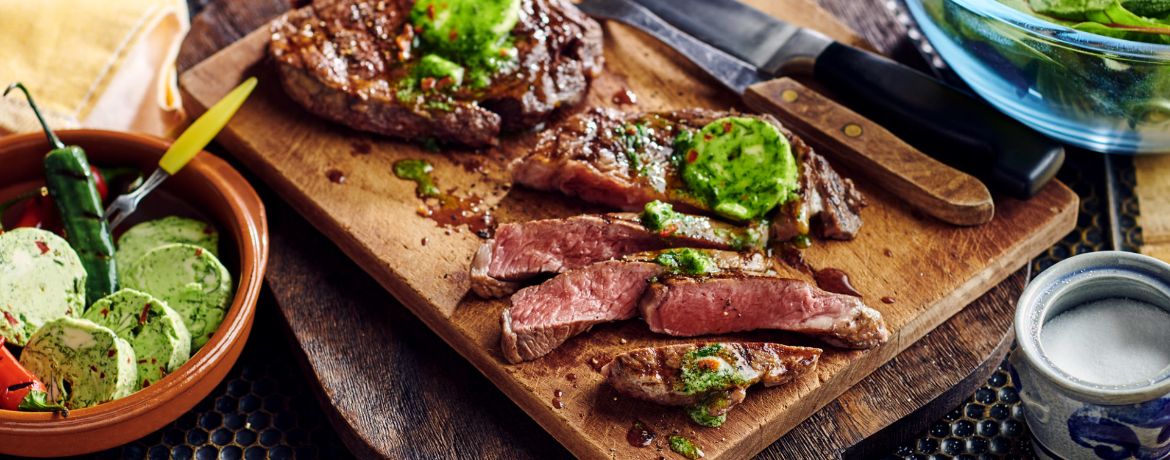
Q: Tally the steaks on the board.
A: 2